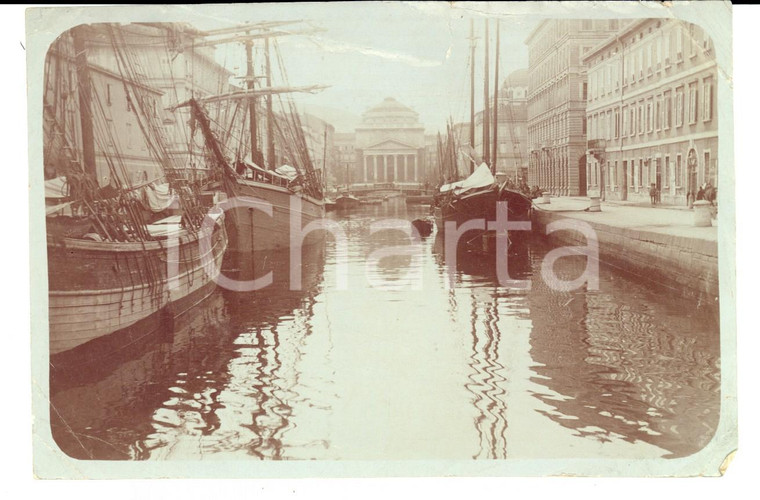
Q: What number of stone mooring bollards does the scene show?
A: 3